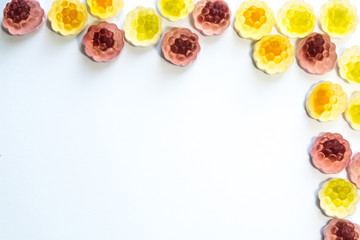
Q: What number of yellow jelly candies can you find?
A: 12